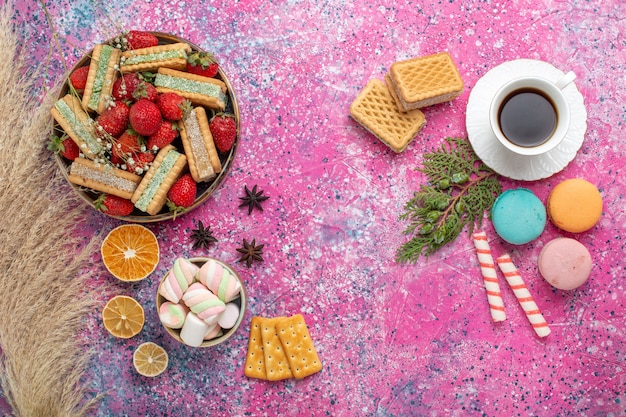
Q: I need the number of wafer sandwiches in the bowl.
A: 7